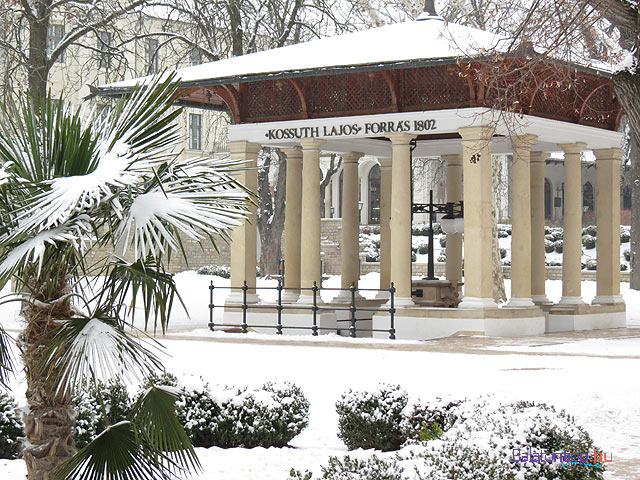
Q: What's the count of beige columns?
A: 12